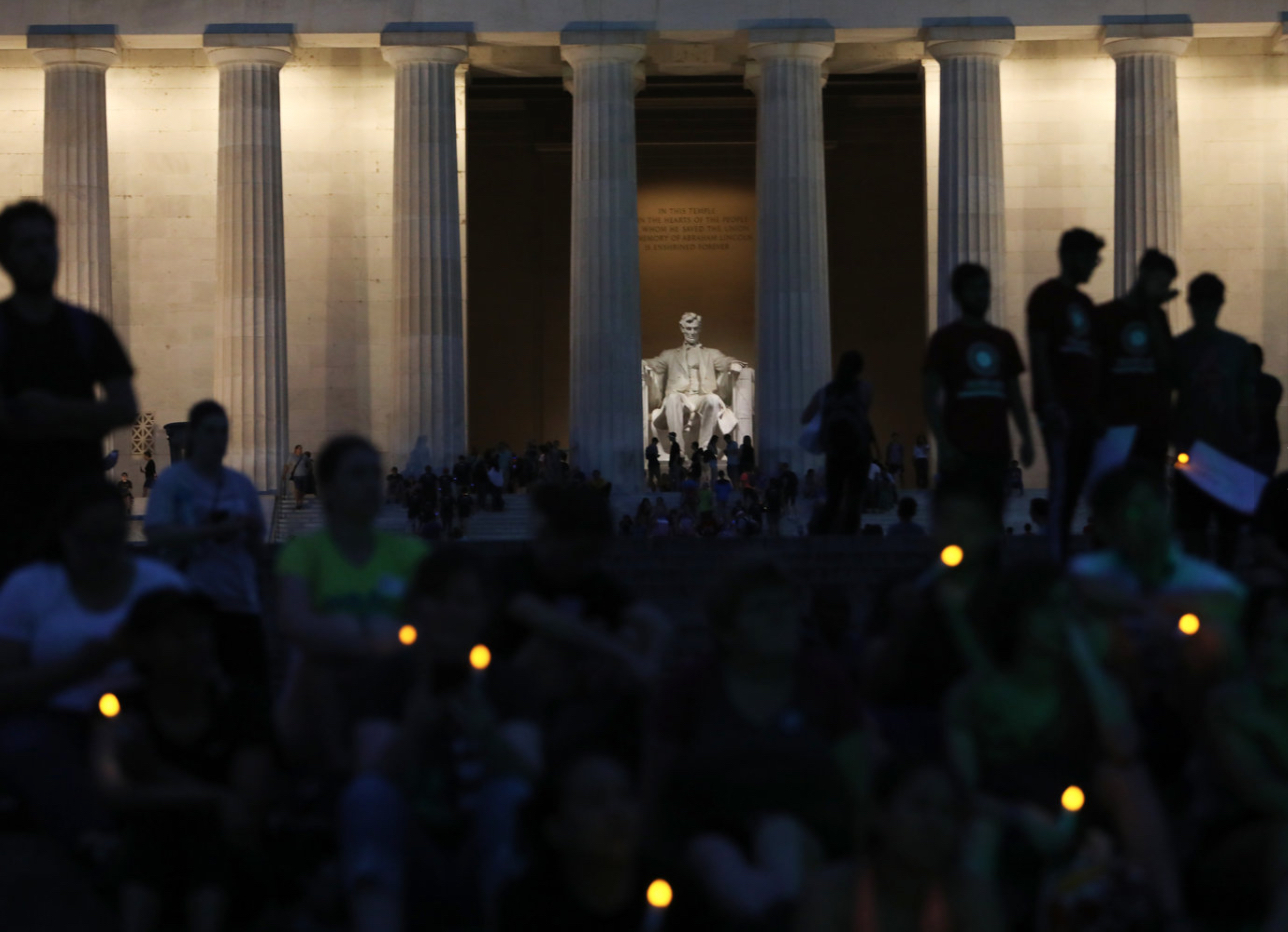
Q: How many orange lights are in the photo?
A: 8